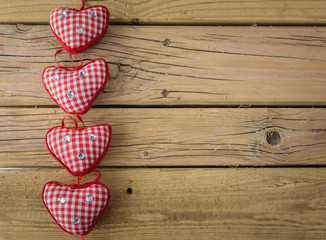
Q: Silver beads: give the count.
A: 12